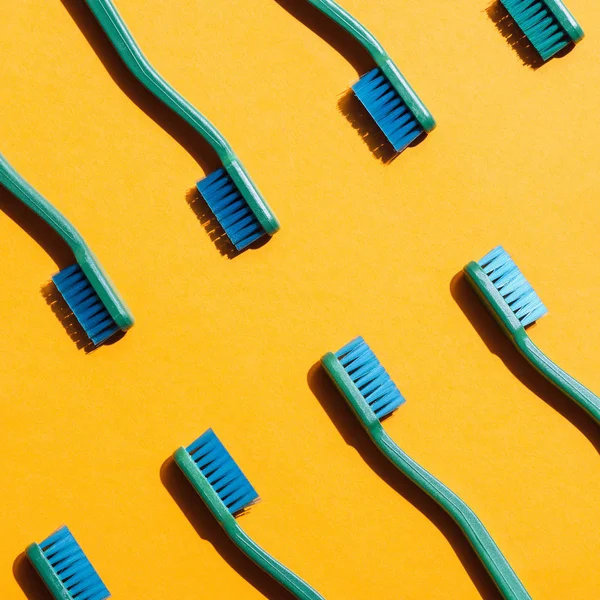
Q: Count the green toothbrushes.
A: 8